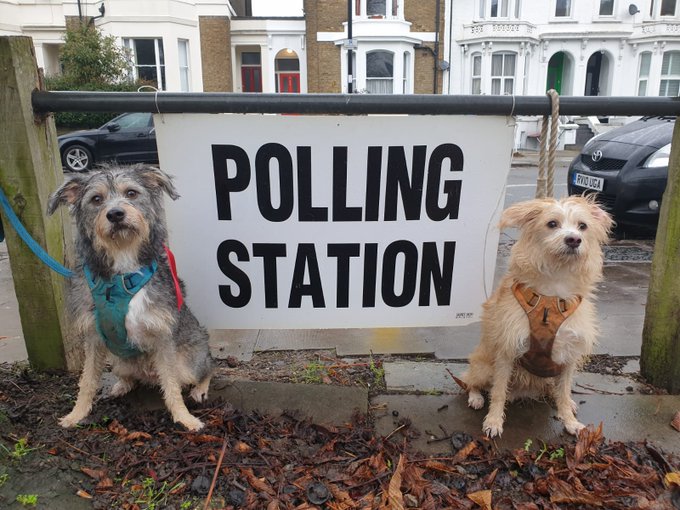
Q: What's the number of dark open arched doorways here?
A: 1